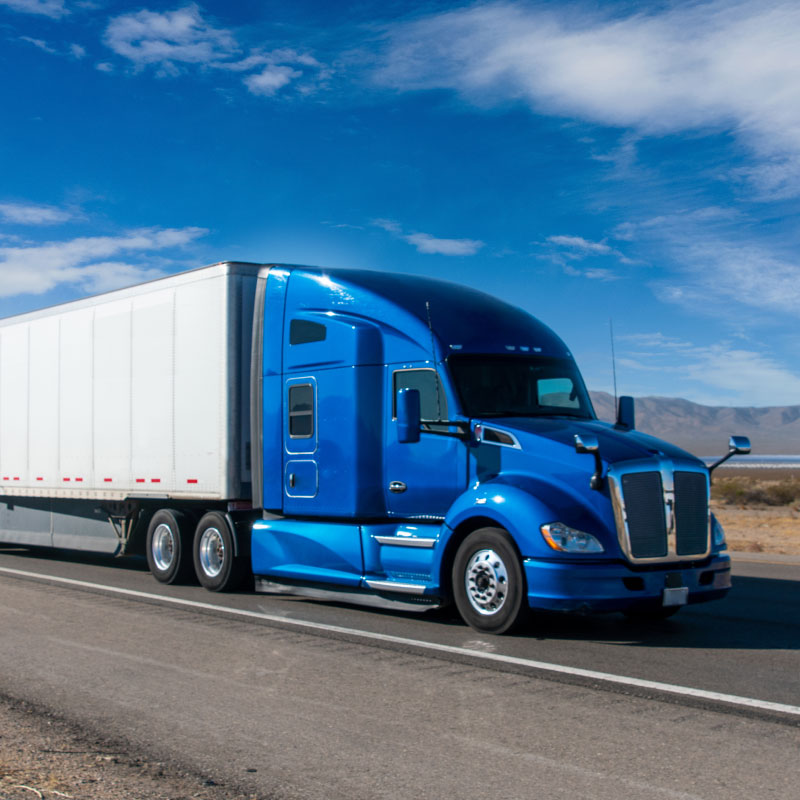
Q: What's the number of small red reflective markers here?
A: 9